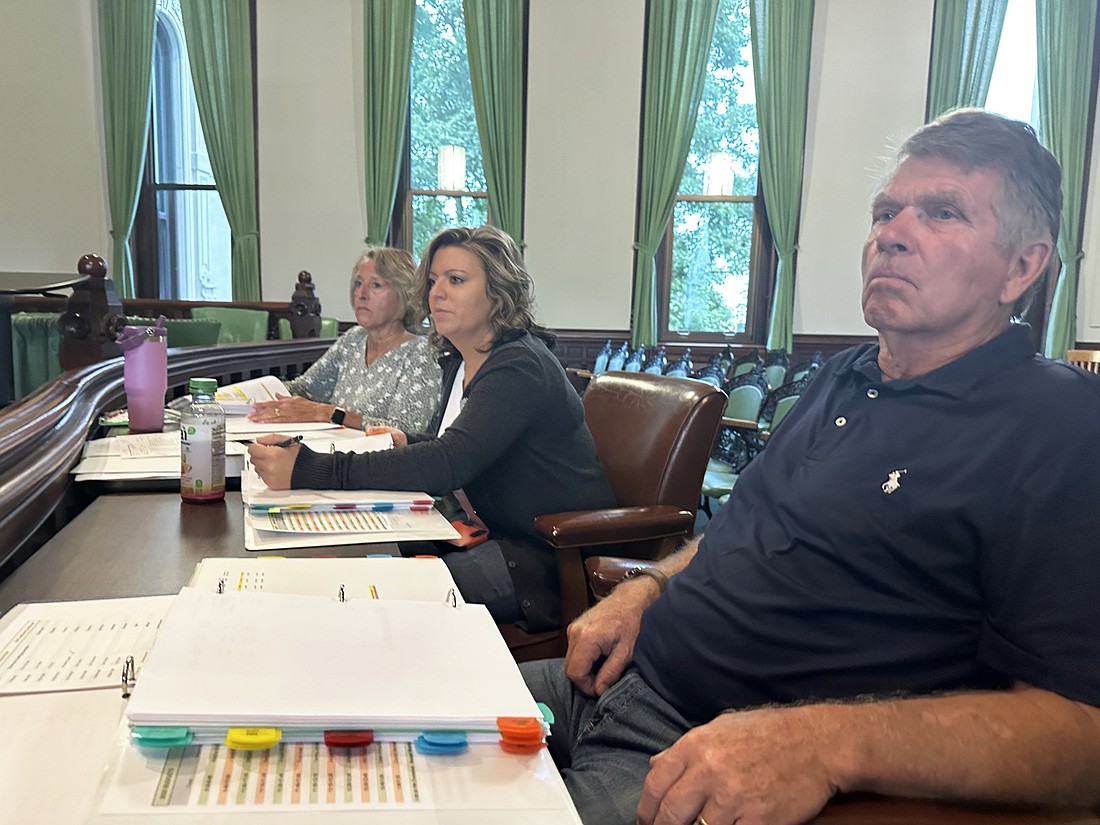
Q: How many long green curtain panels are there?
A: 8